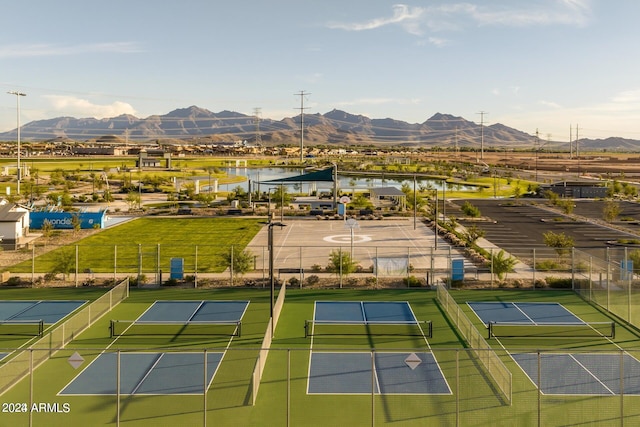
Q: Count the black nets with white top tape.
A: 4